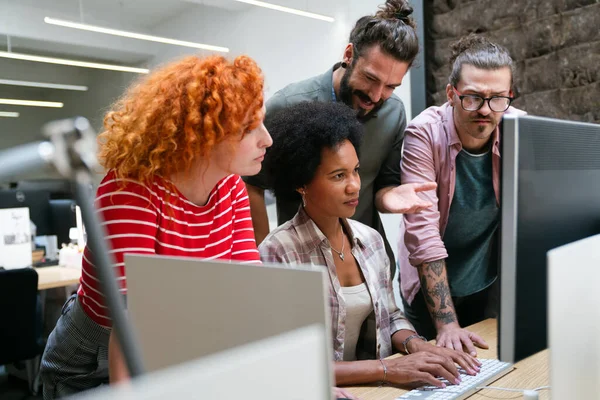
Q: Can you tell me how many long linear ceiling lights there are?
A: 6